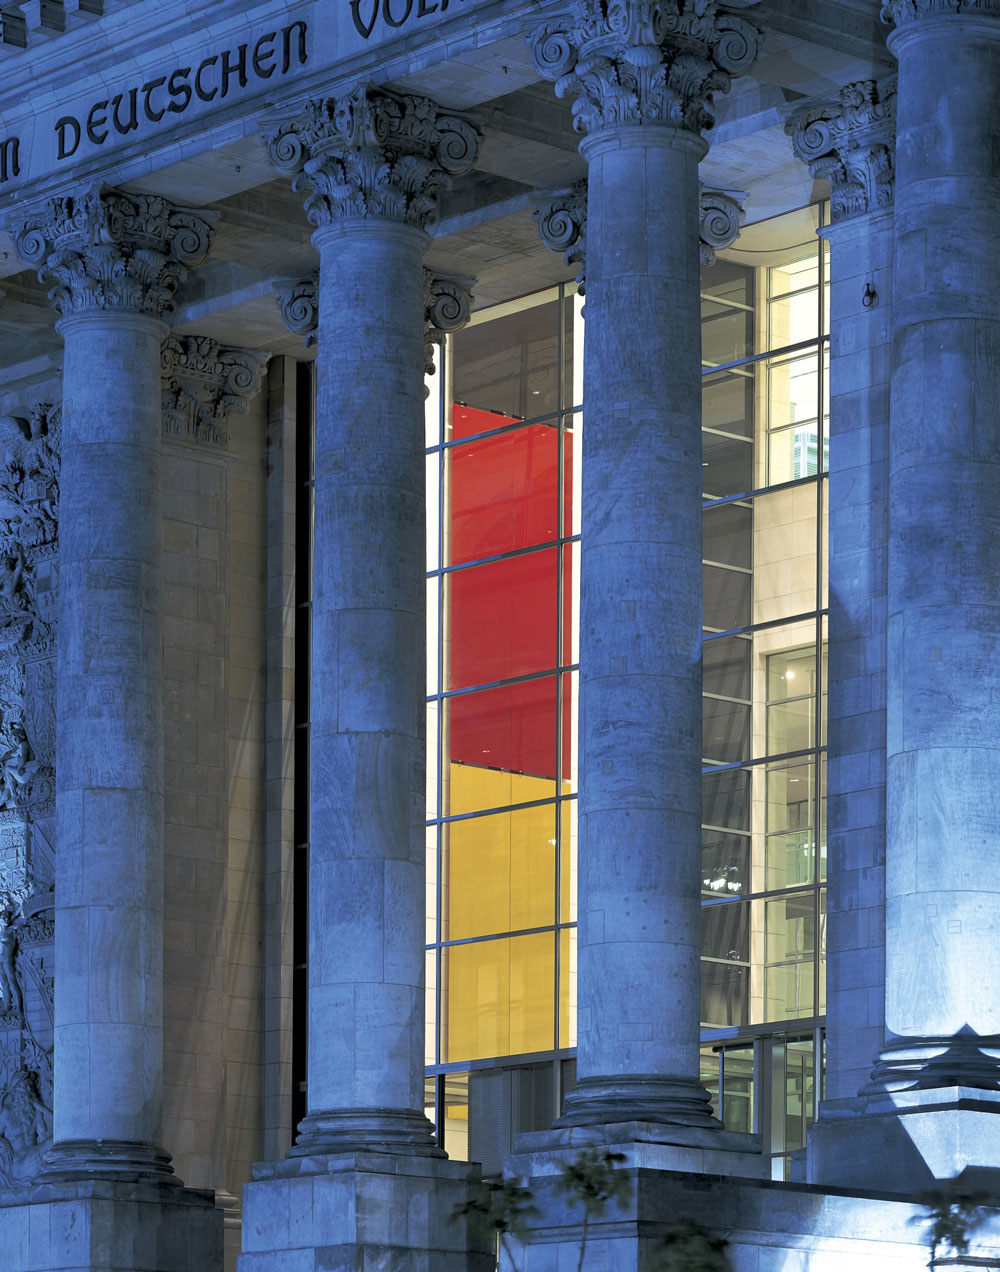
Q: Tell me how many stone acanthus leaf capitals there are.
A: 8